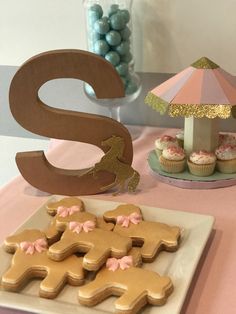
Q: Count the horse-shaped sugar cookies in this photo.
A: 5